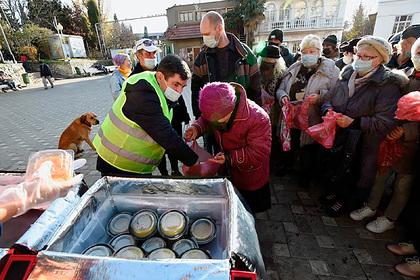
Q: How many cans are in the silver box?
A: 11